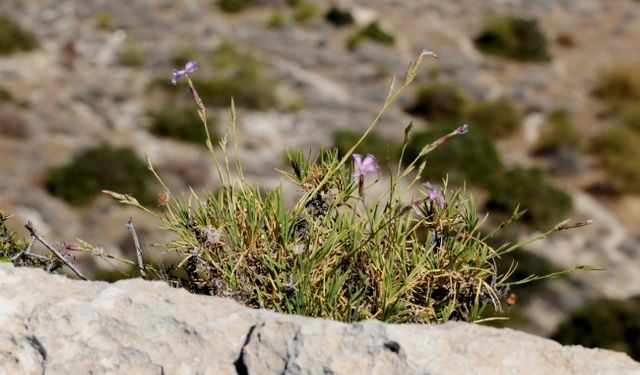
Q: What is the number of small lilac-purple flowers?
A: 4